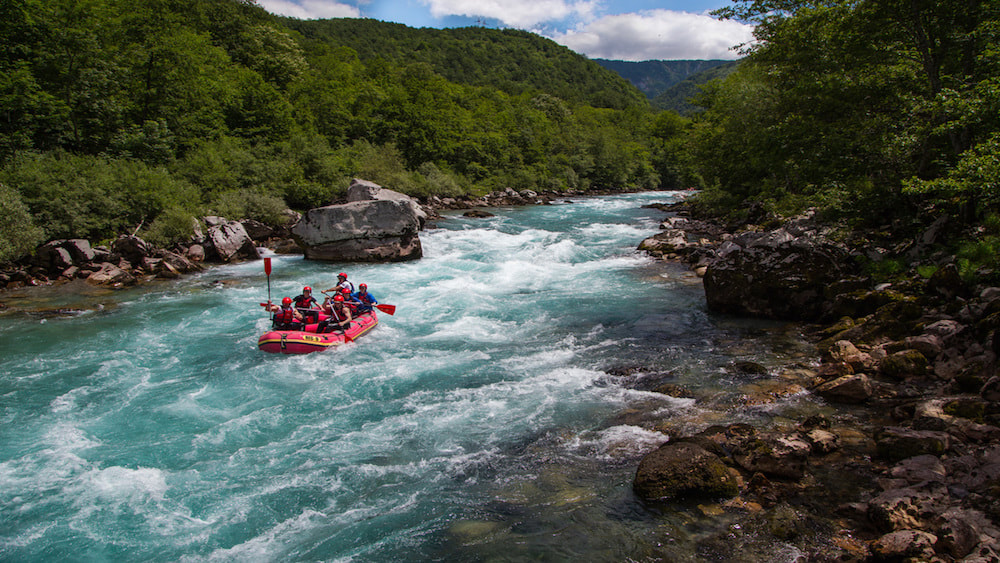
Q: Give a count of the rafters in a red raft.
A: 6